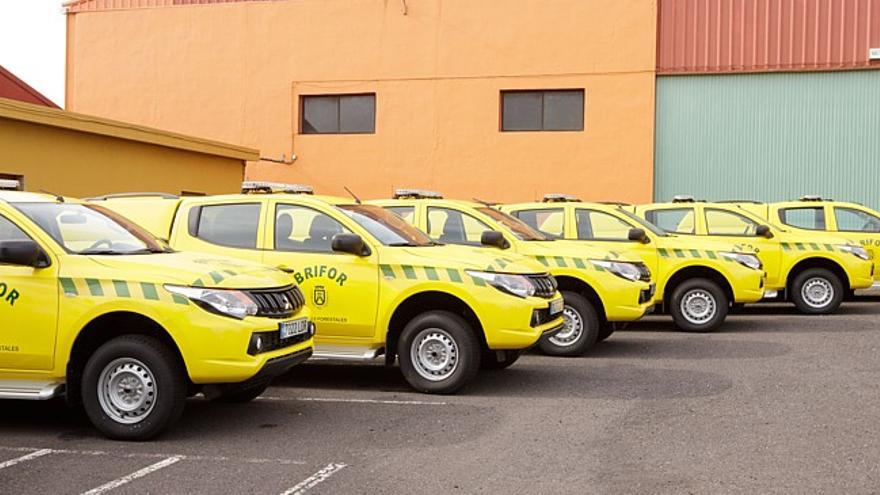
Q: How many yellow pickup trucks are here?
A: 6